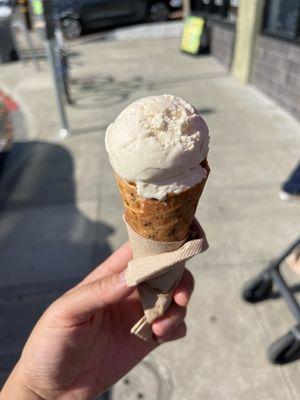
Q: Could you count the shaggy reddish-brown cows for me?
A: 0